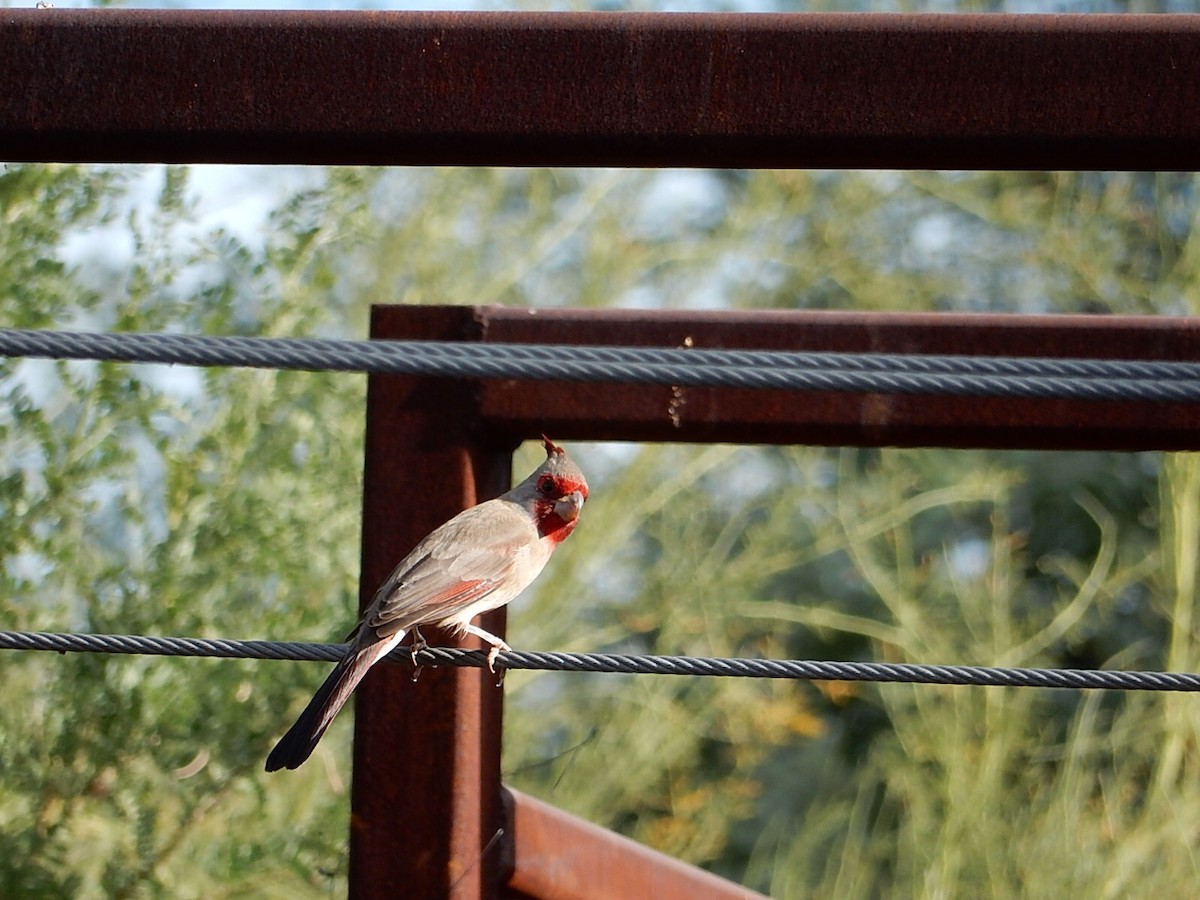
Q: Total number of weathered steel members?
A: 4